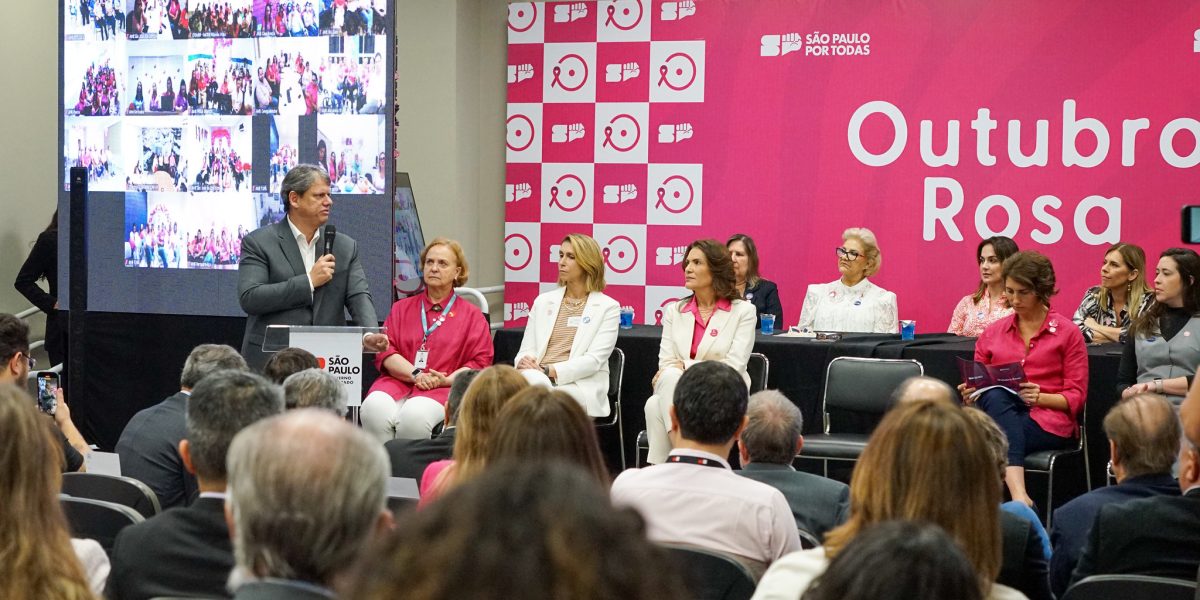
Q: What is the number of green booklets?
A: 0